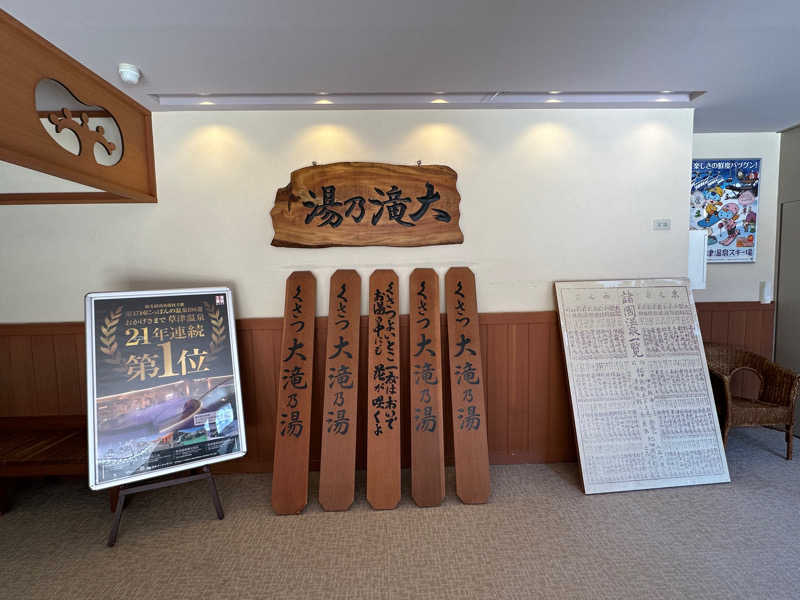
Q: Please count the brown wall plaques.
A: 6